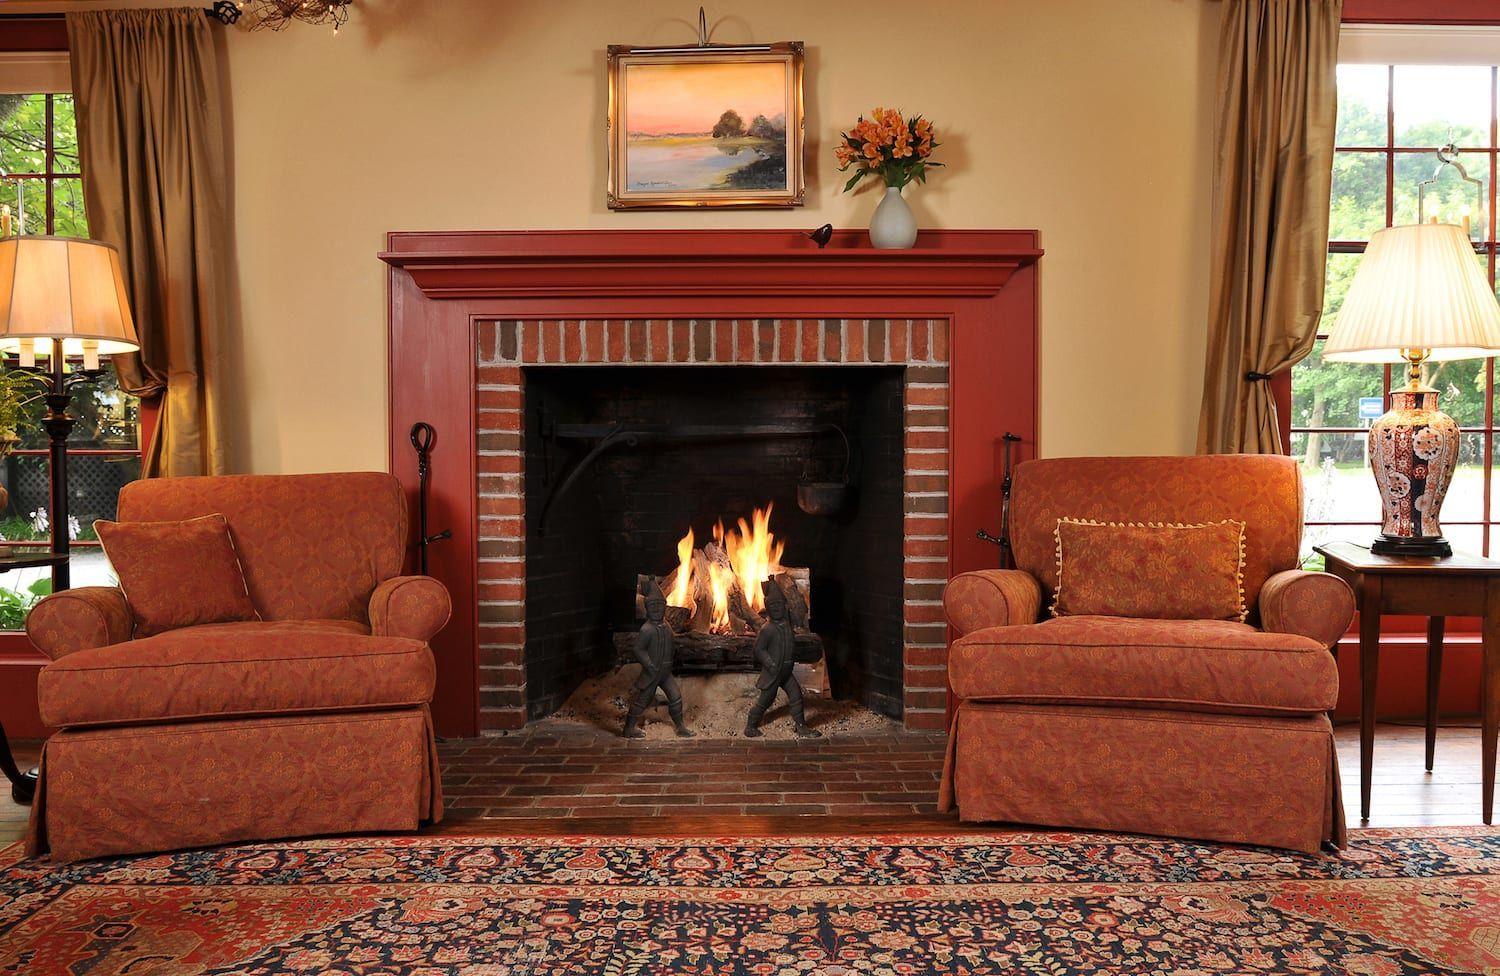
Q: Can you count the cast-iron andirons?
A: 2